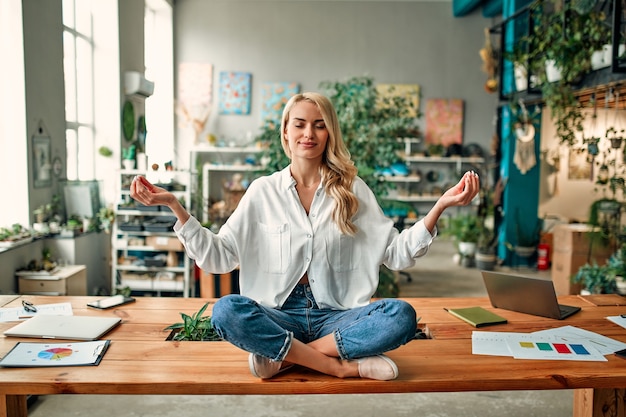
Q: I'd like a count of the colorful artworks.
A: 5